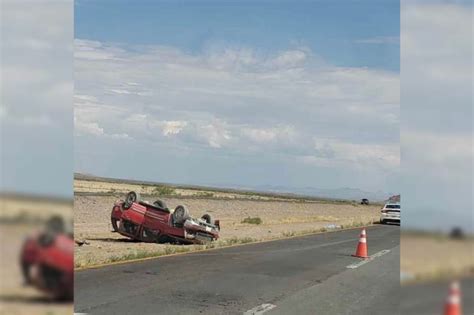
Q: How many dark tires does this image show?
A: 4